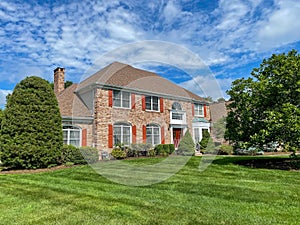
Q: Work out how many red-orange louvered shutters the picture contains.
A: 11